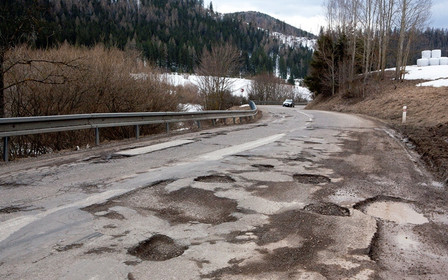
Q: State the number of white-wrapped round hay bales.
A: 5